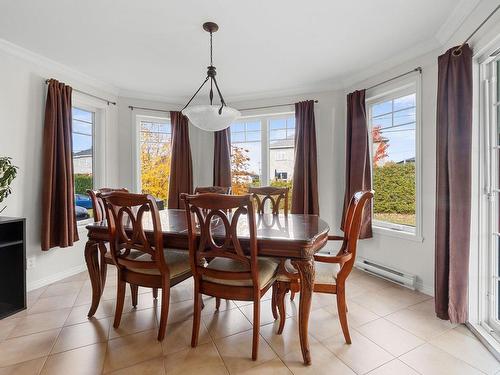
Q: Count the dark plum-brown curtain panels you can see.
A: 6